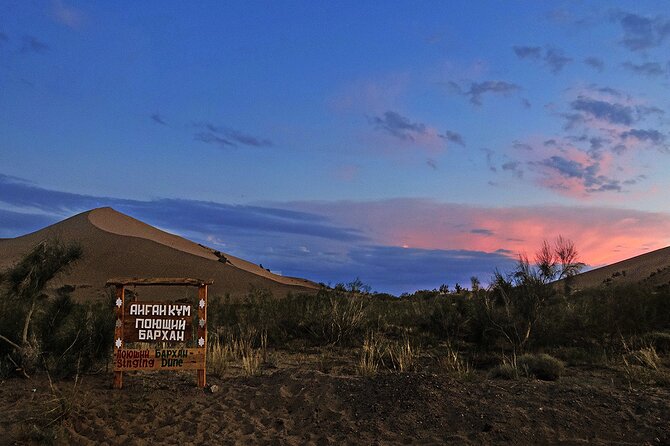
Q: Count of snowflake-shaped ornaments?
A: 6